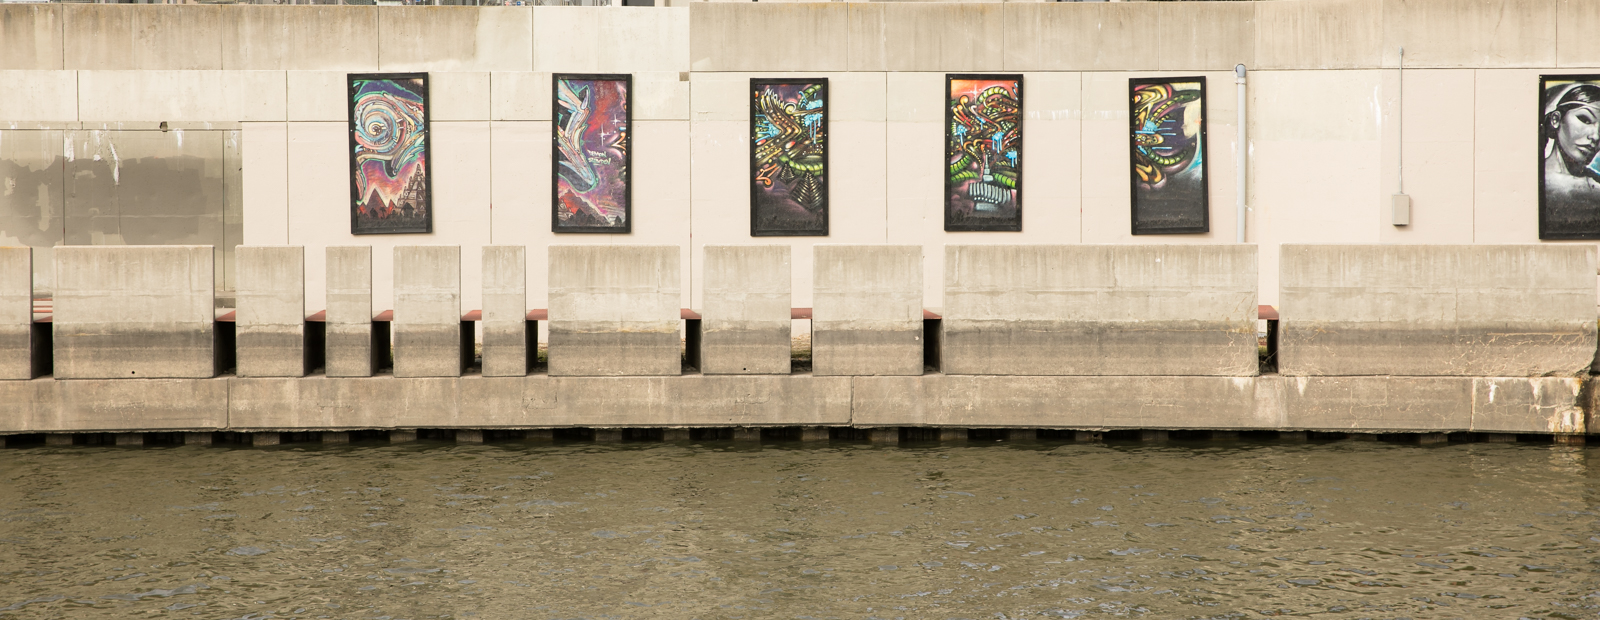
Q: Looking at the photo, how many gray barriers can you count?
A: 11